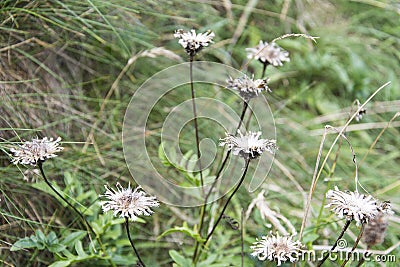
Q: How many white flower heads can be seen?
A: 8